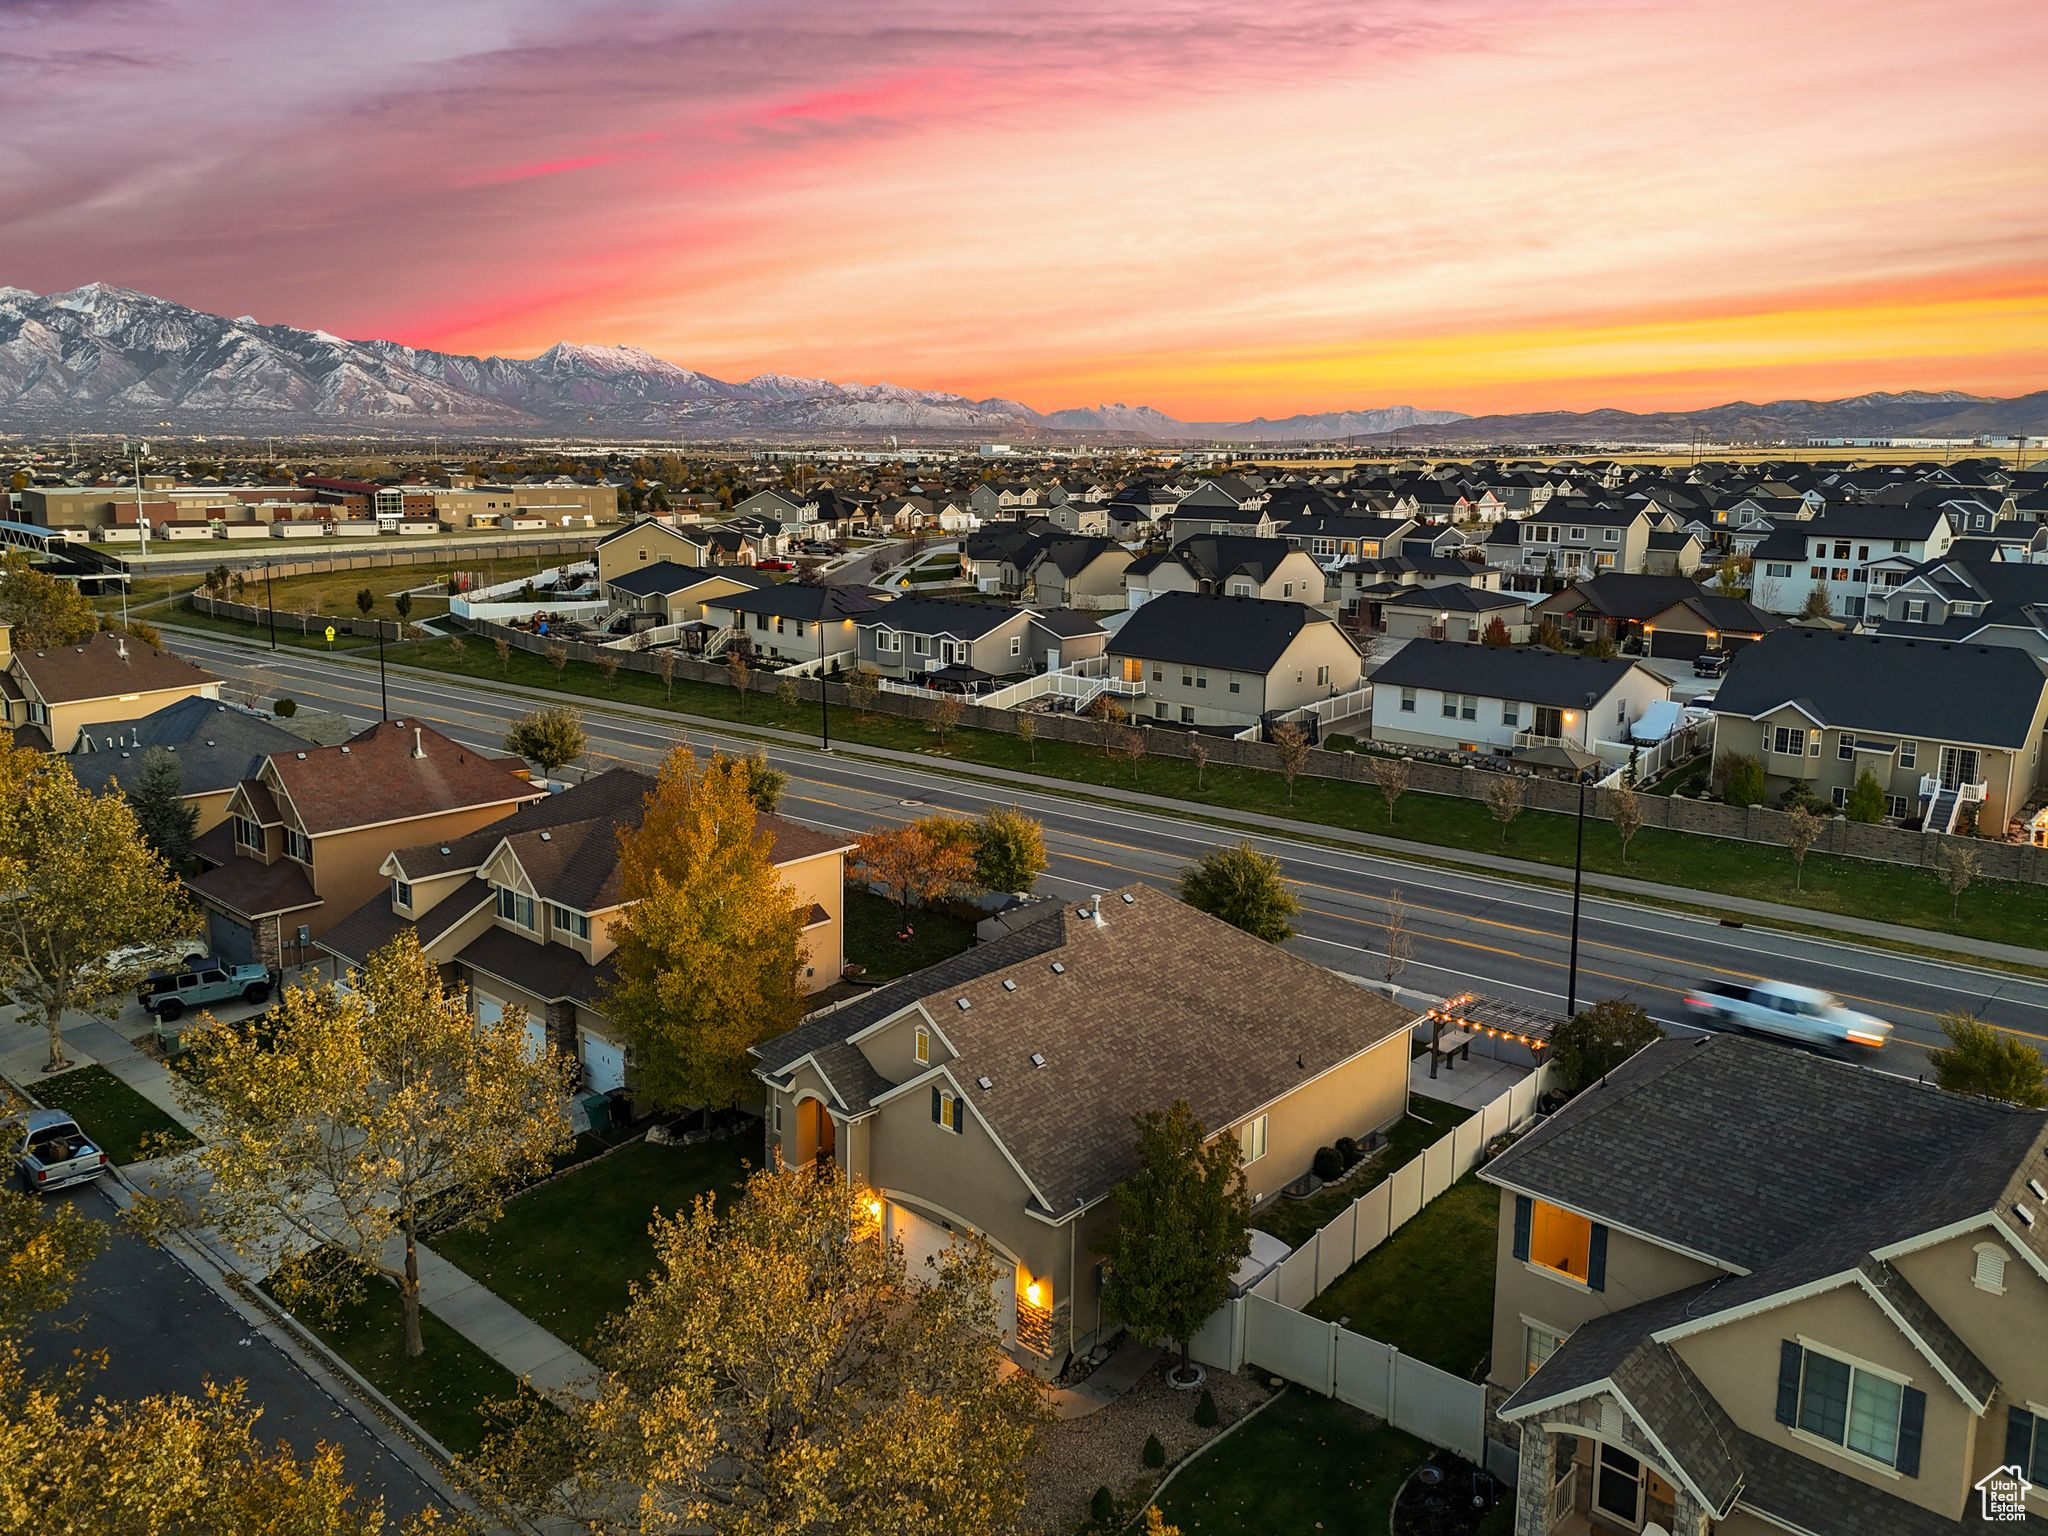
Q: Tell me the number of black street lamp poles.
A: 4